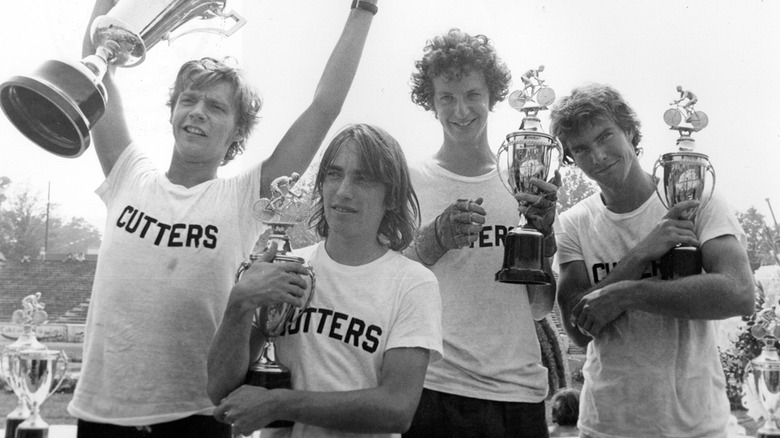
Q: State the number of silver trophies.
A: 7